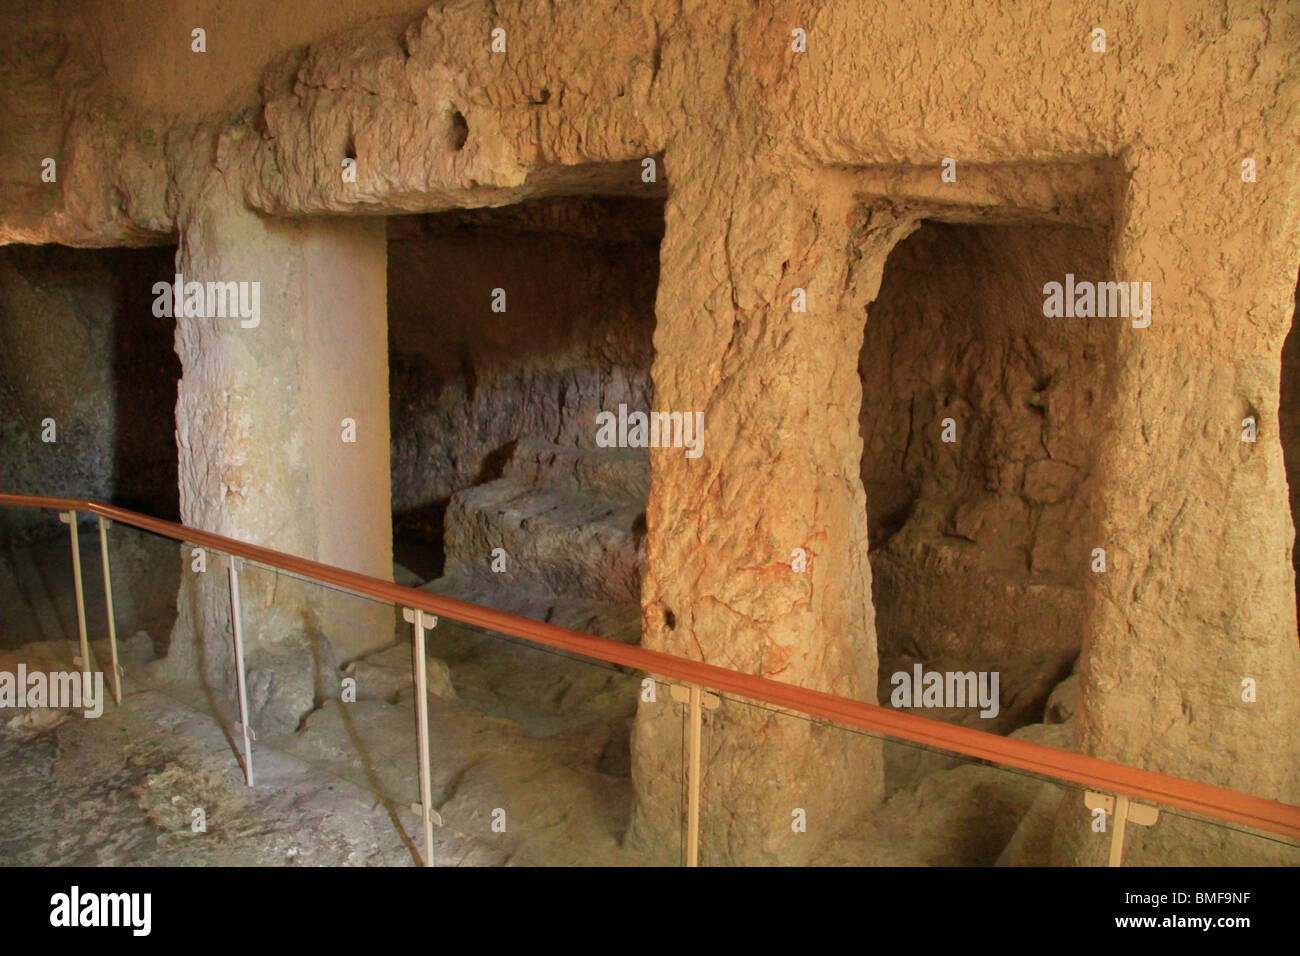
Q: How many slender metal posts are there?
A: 6